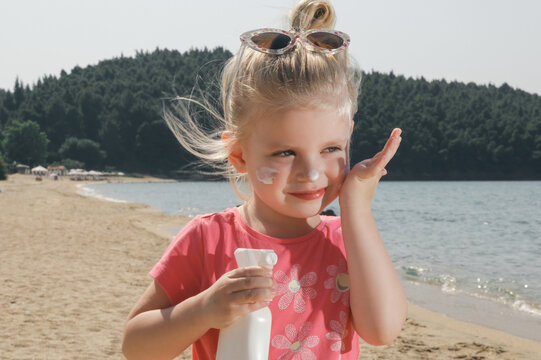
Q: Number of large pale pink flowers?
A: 4